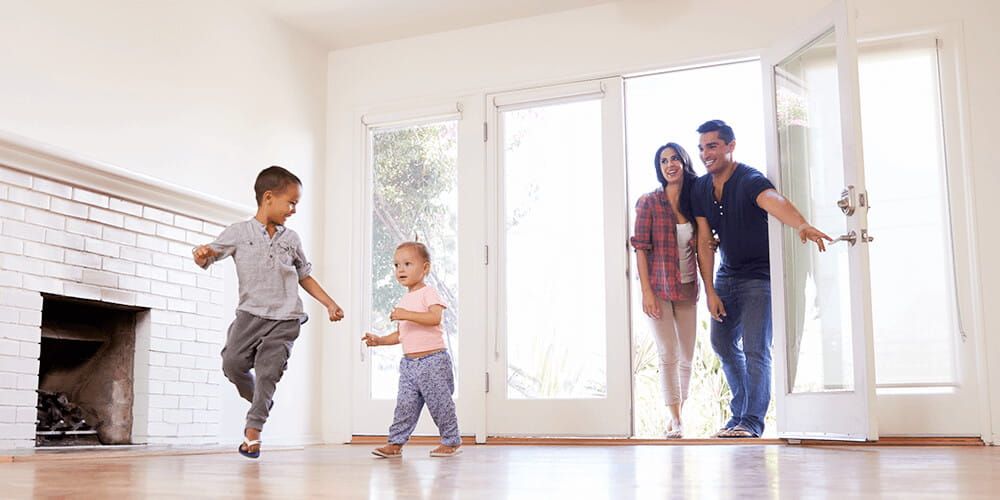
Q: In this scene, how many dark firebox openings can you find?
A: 1